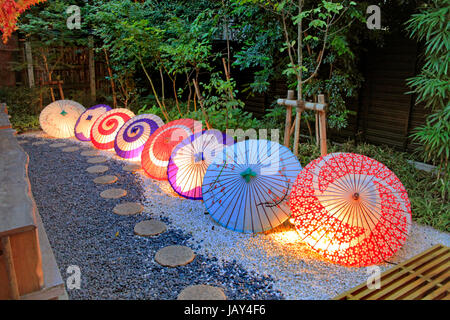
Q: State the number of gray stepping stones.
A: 14